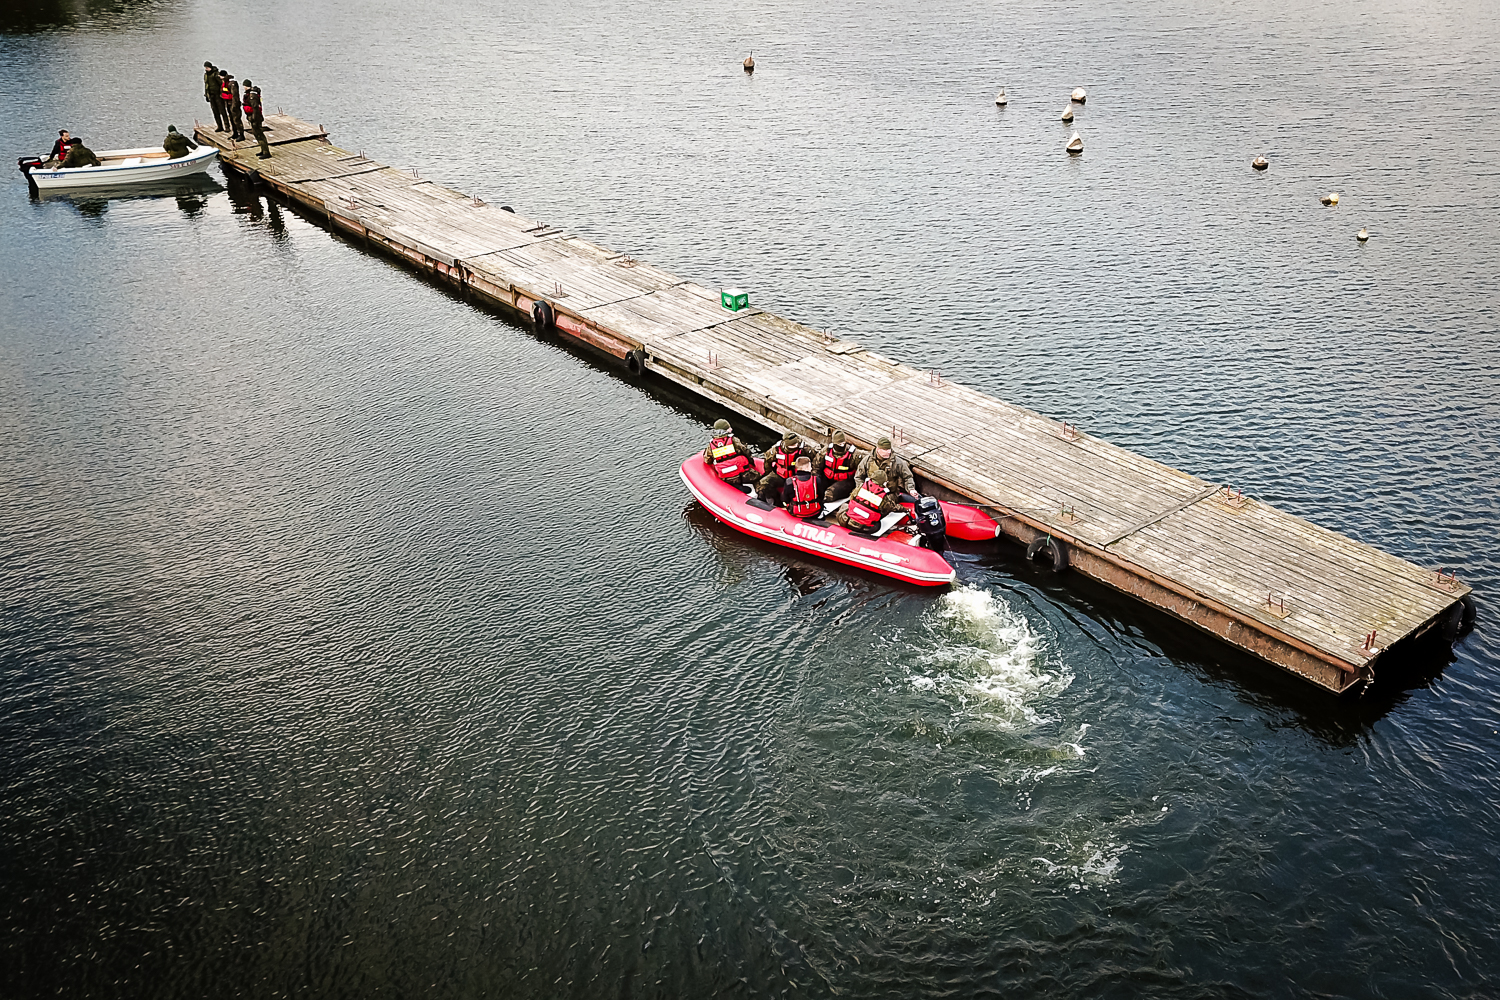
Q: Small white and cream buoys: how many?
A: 8